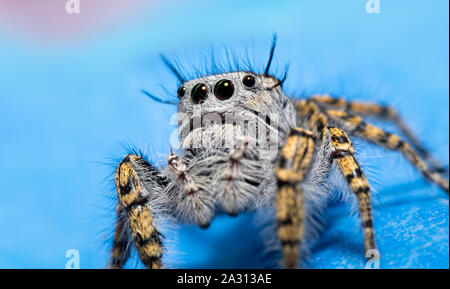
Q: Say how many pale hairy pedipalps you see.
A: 2